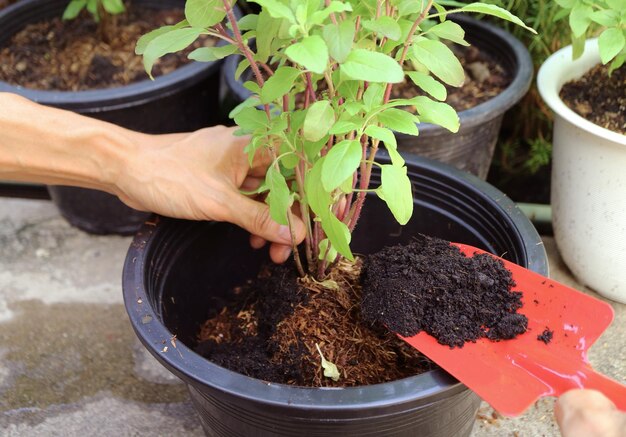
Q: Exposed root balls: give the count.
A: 1